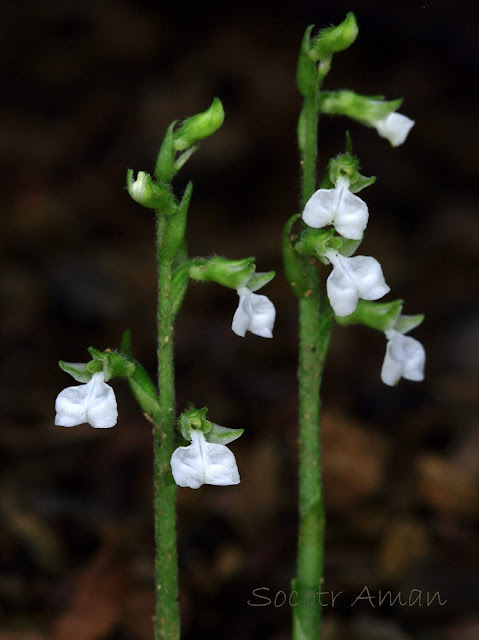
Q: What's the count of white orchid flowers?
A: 7